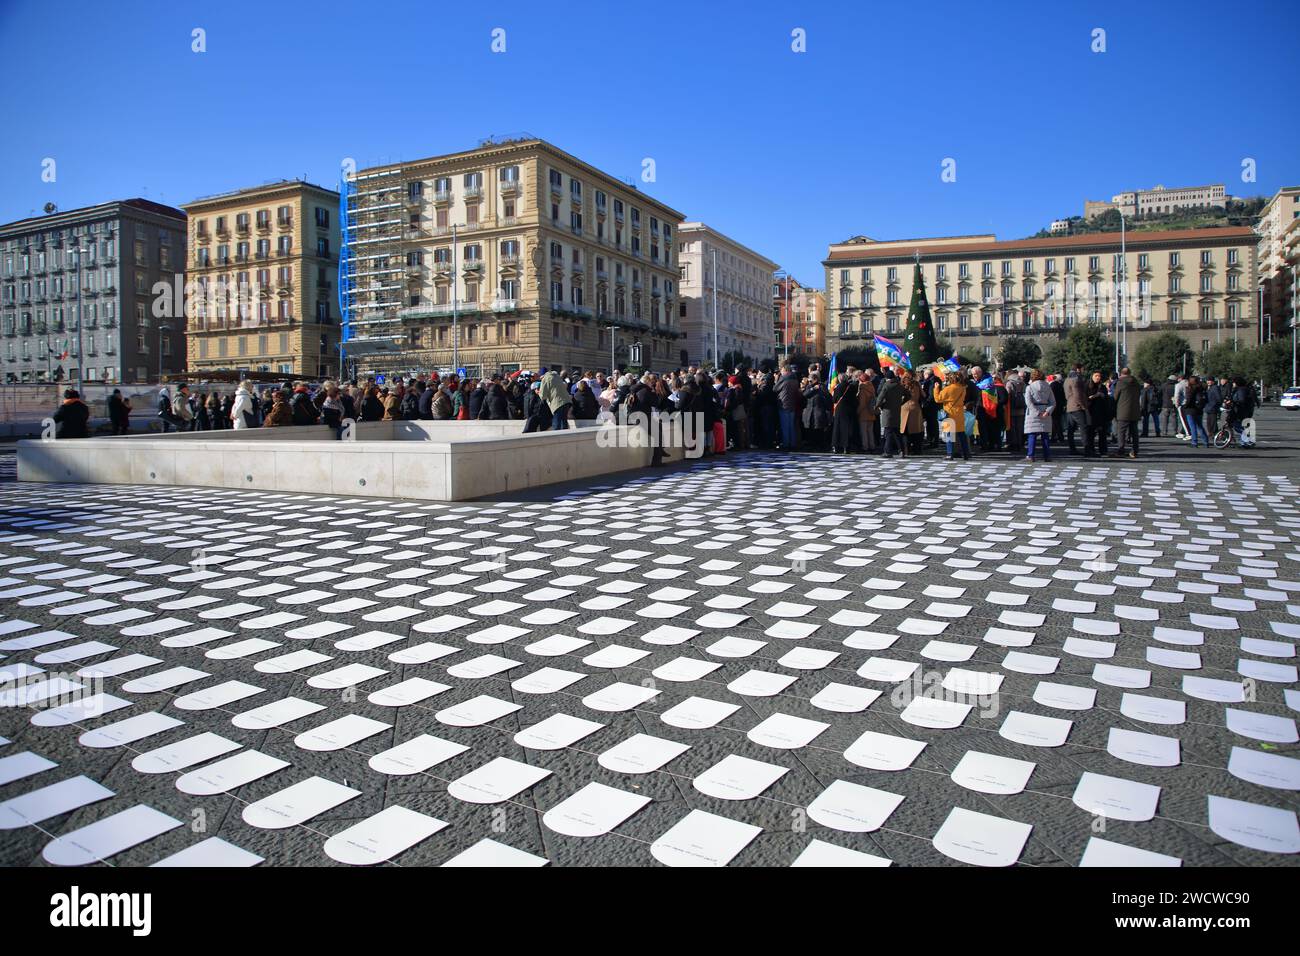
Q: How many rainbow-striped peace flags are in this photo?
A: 4